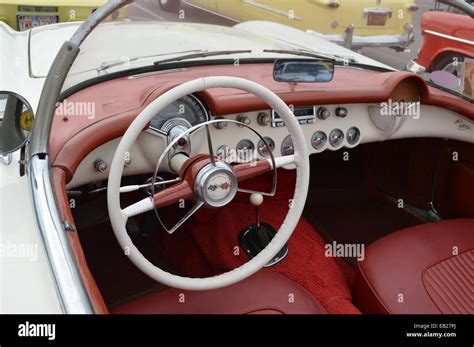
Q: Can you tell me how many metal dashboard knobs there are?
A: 7